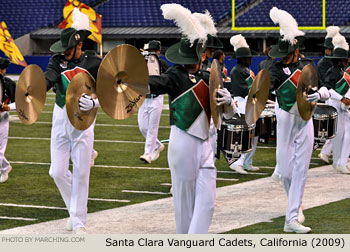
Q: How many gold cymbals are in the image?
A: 6